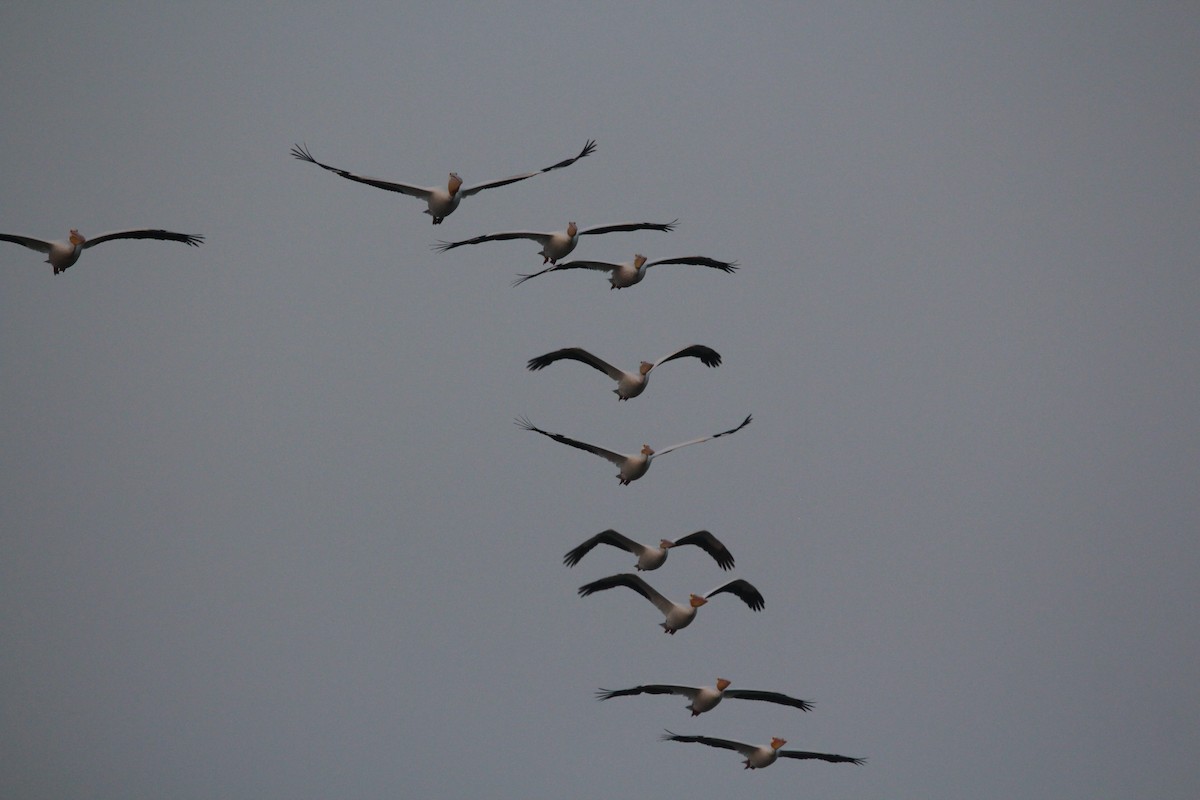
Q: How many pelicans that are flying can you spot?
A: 10